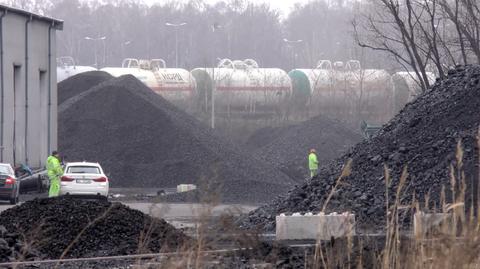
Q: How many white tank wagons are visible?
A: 5